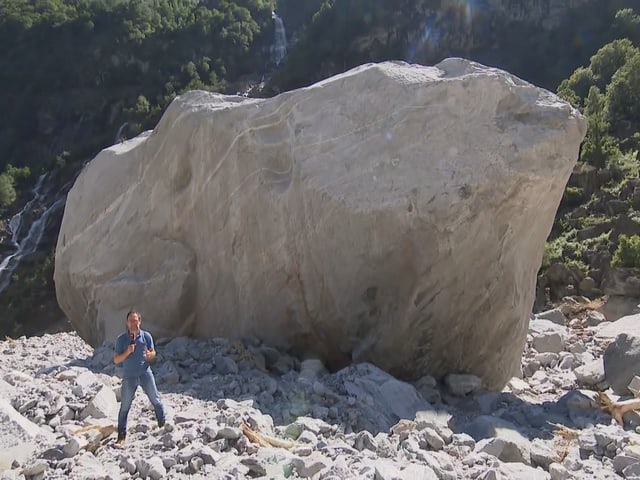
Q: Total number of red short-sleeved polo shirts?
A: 0